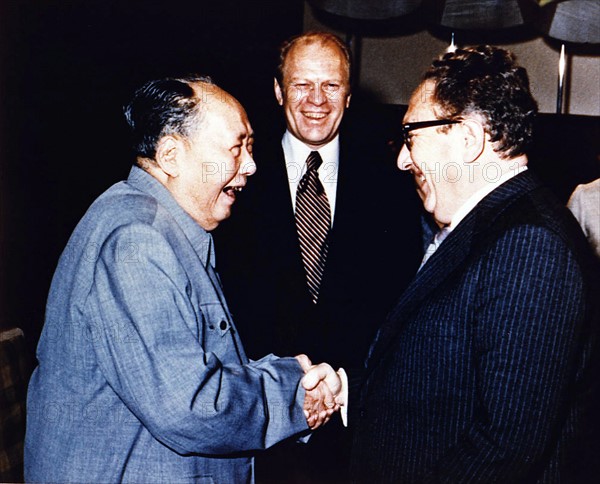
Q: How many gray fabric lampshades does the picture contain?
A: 3